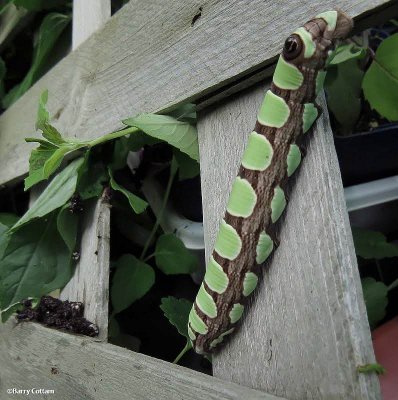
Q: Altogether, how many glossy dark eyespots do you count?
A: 1